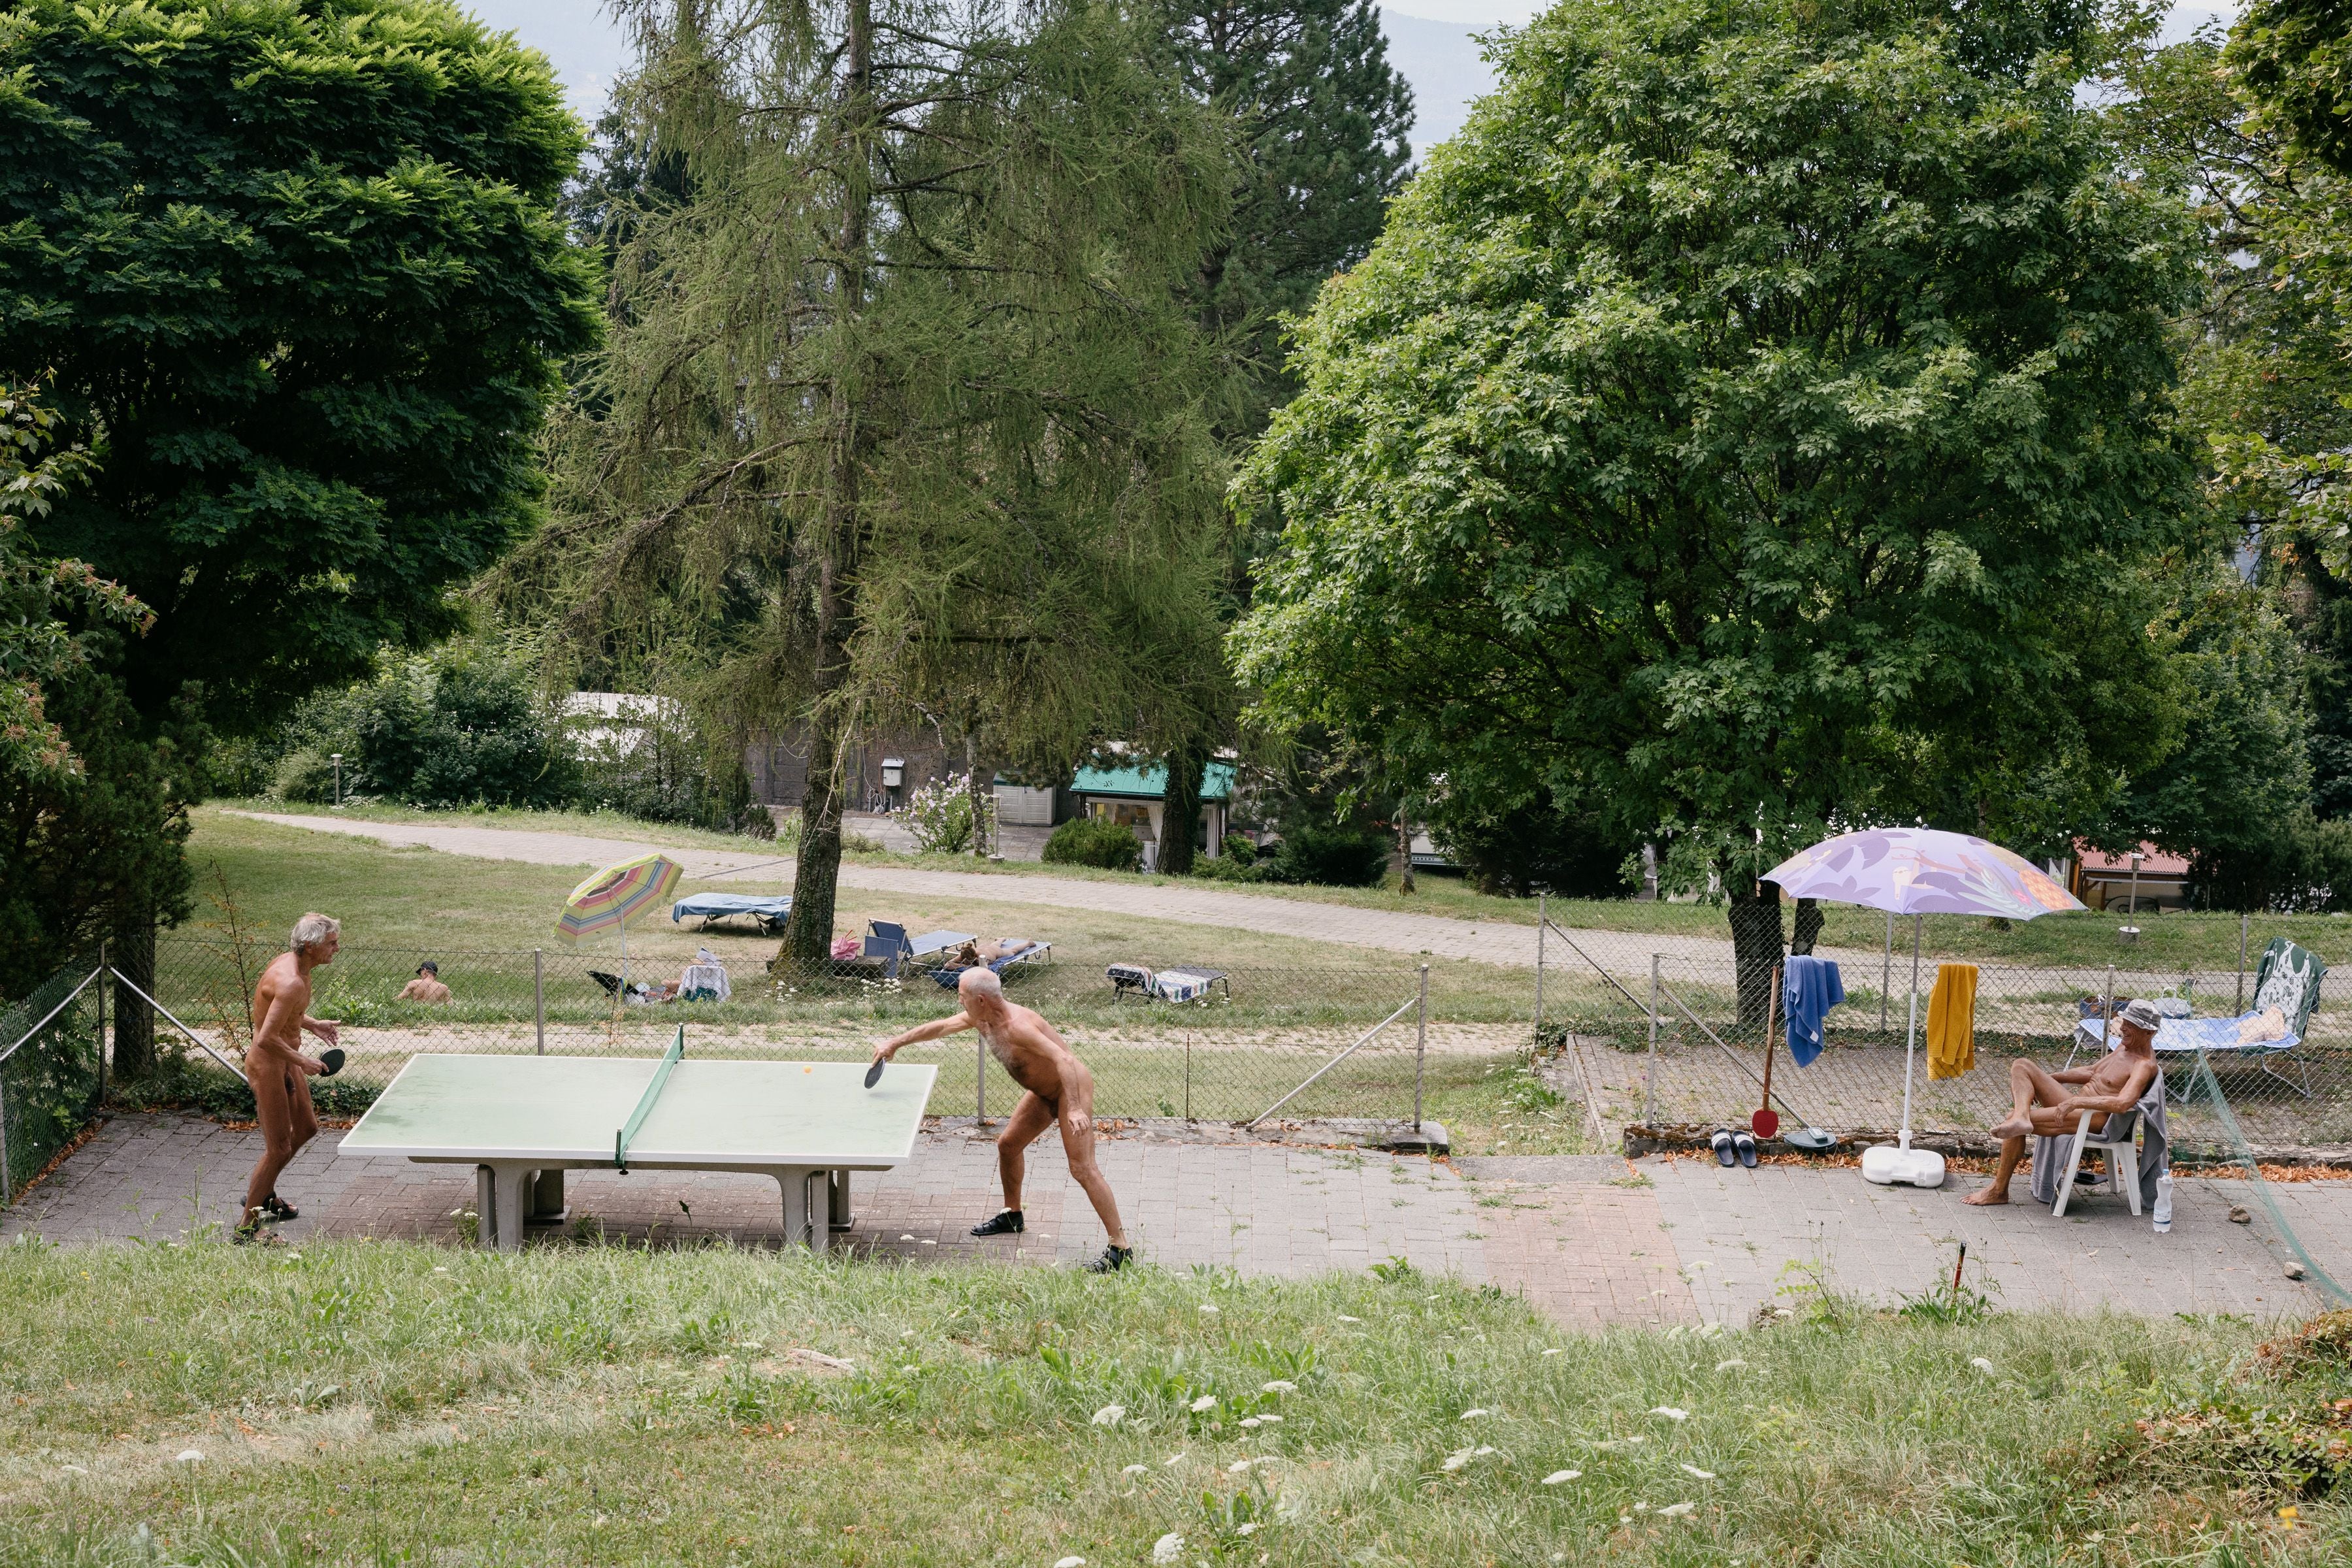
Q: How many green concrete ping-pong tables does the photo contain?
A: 1